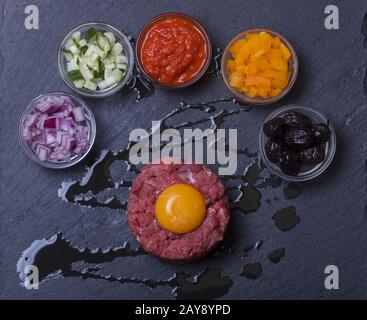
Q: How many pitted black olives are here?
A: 7